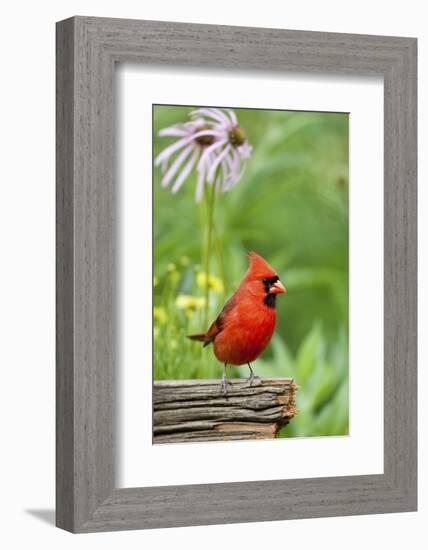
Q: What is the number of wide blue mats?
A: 0